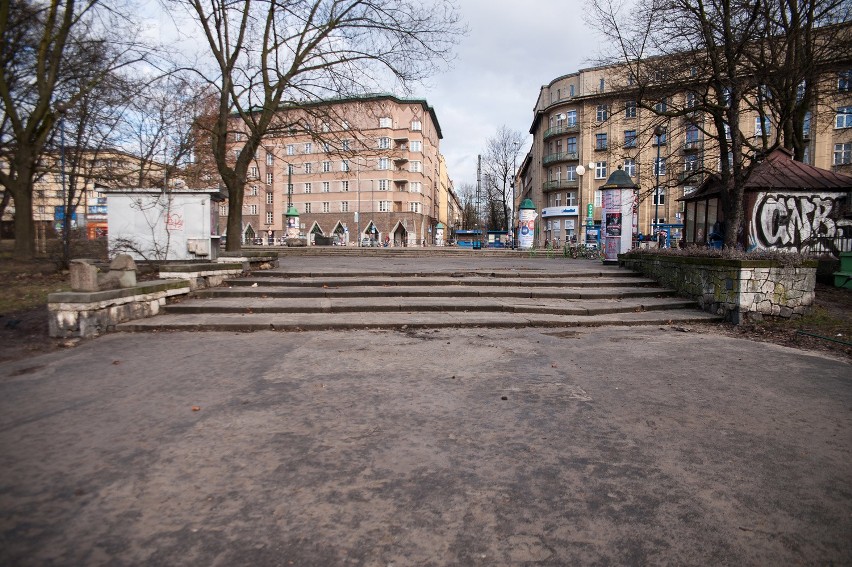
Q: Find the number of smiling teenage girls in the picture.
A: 0